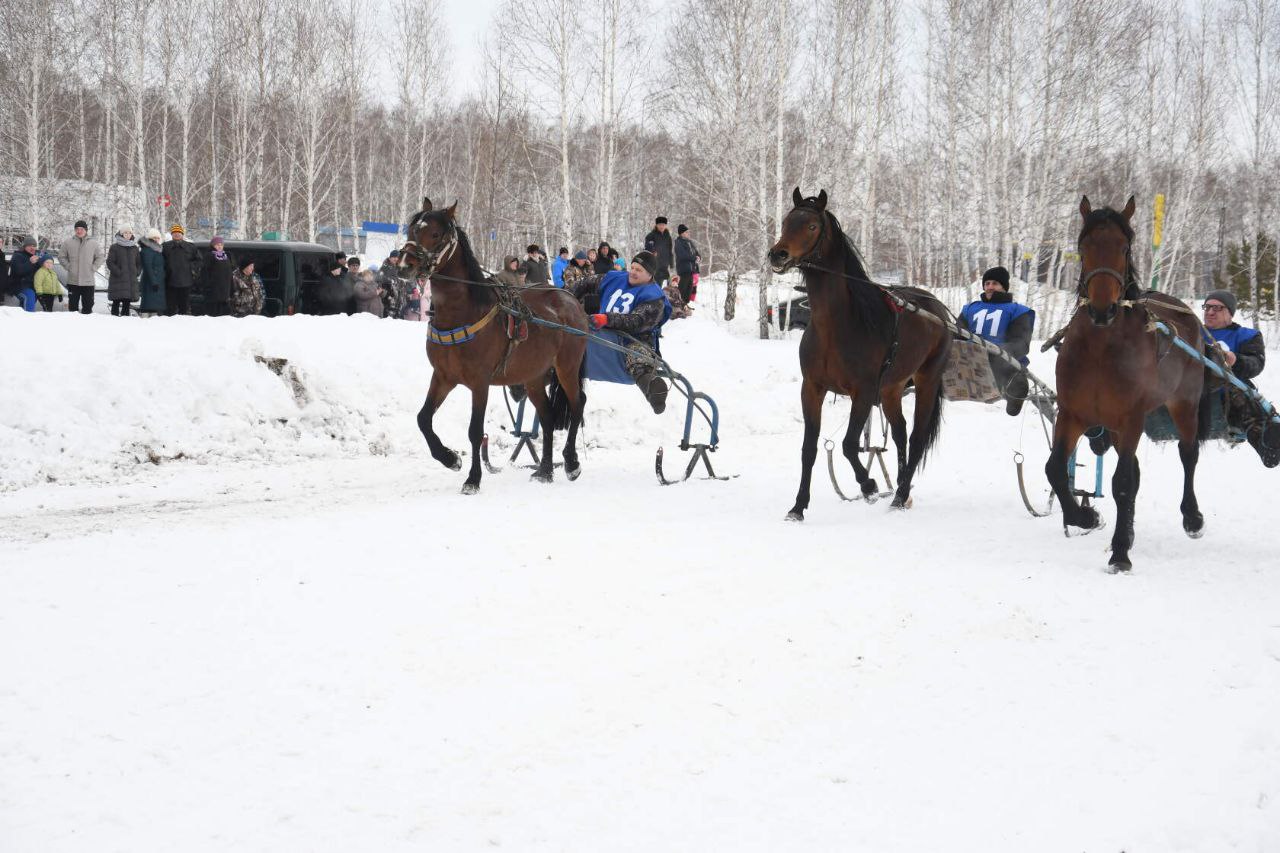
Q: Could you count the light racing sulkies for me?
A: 3